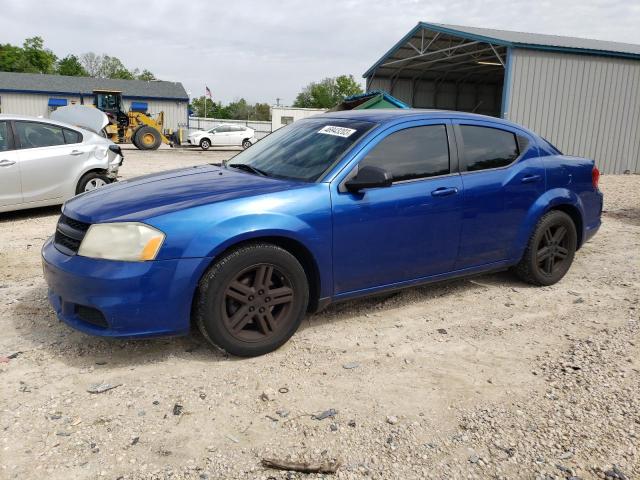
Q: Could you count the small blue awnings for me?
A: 2